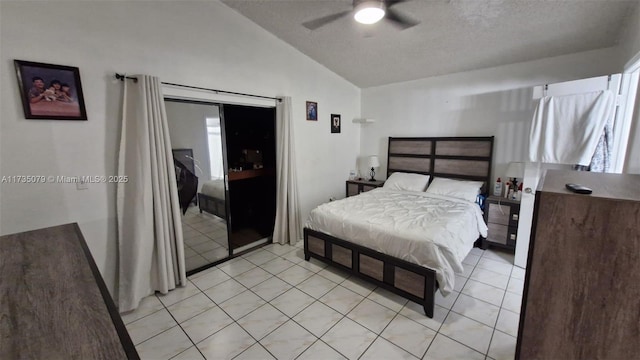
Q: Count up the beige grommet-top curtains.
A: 2